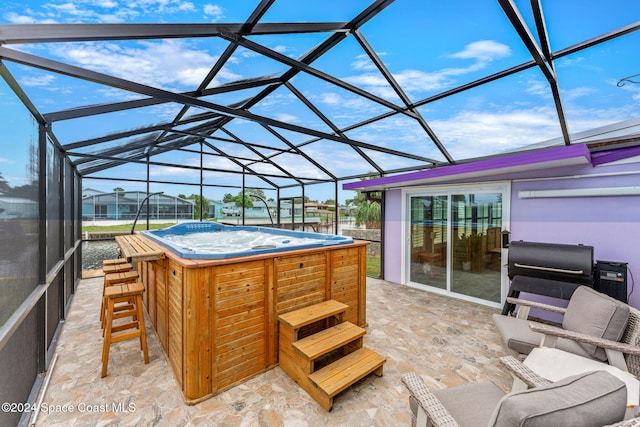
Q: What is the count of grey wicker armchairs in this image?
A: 2